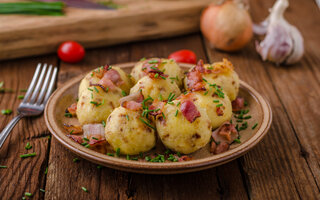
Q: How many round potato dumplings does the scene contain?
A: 8